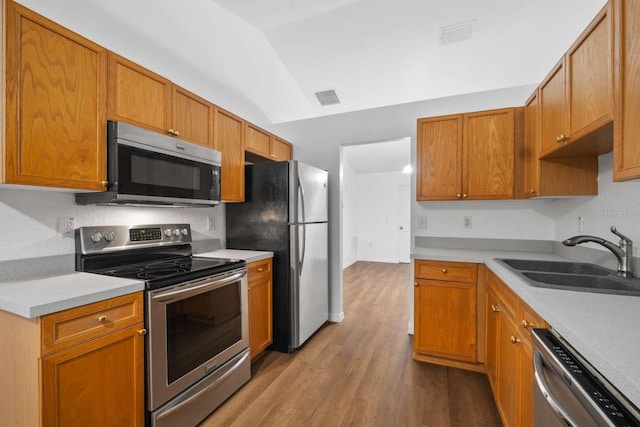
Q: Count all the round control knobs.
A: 5